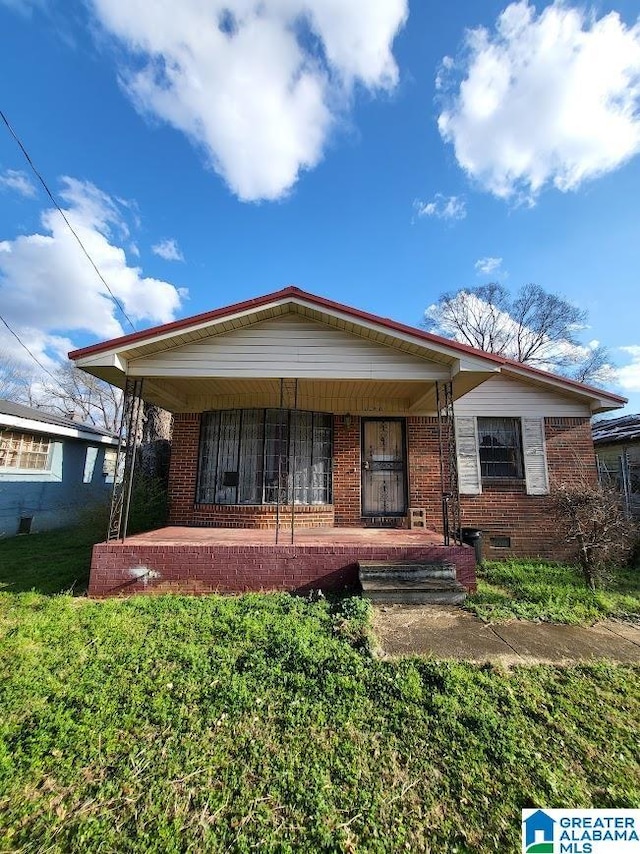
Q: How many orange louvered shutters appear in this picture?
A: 0